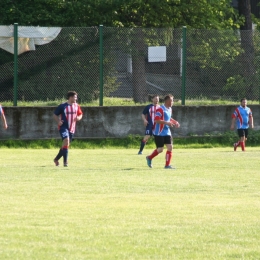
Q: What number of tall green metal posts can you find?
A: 3